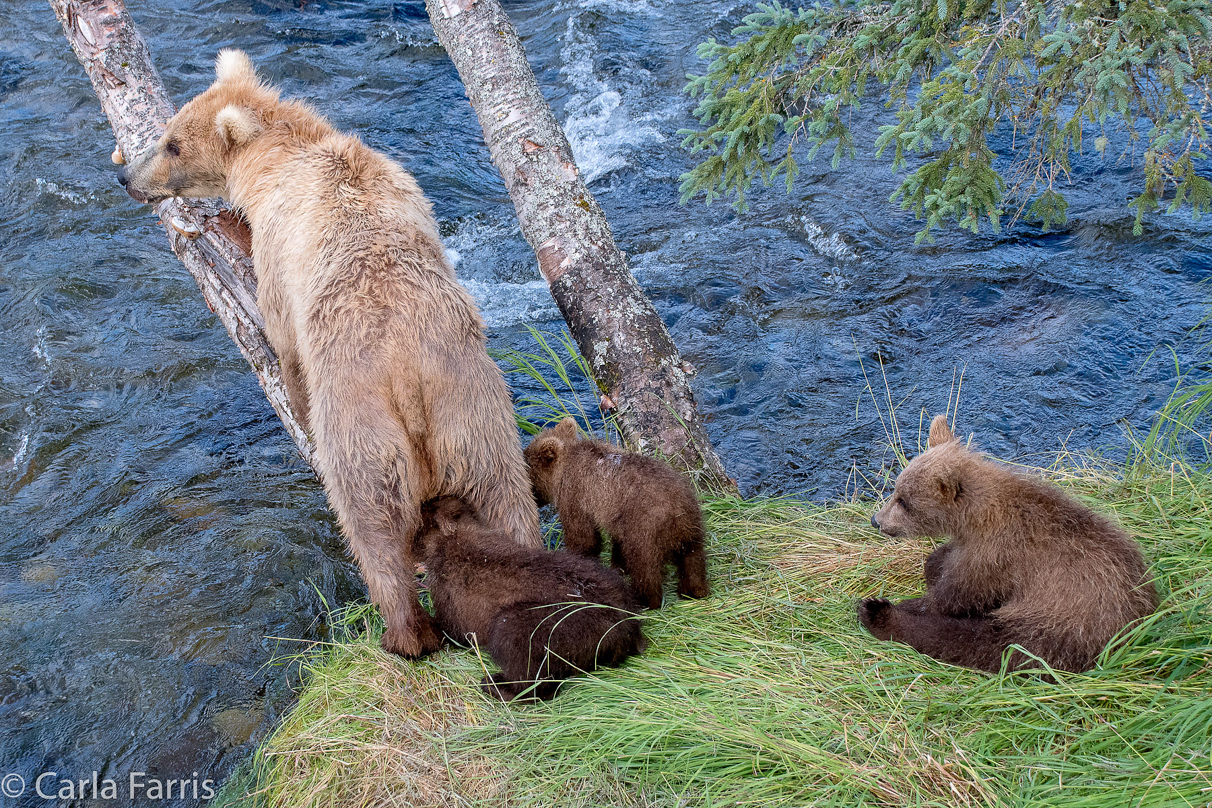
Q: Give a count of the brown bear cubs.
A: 3